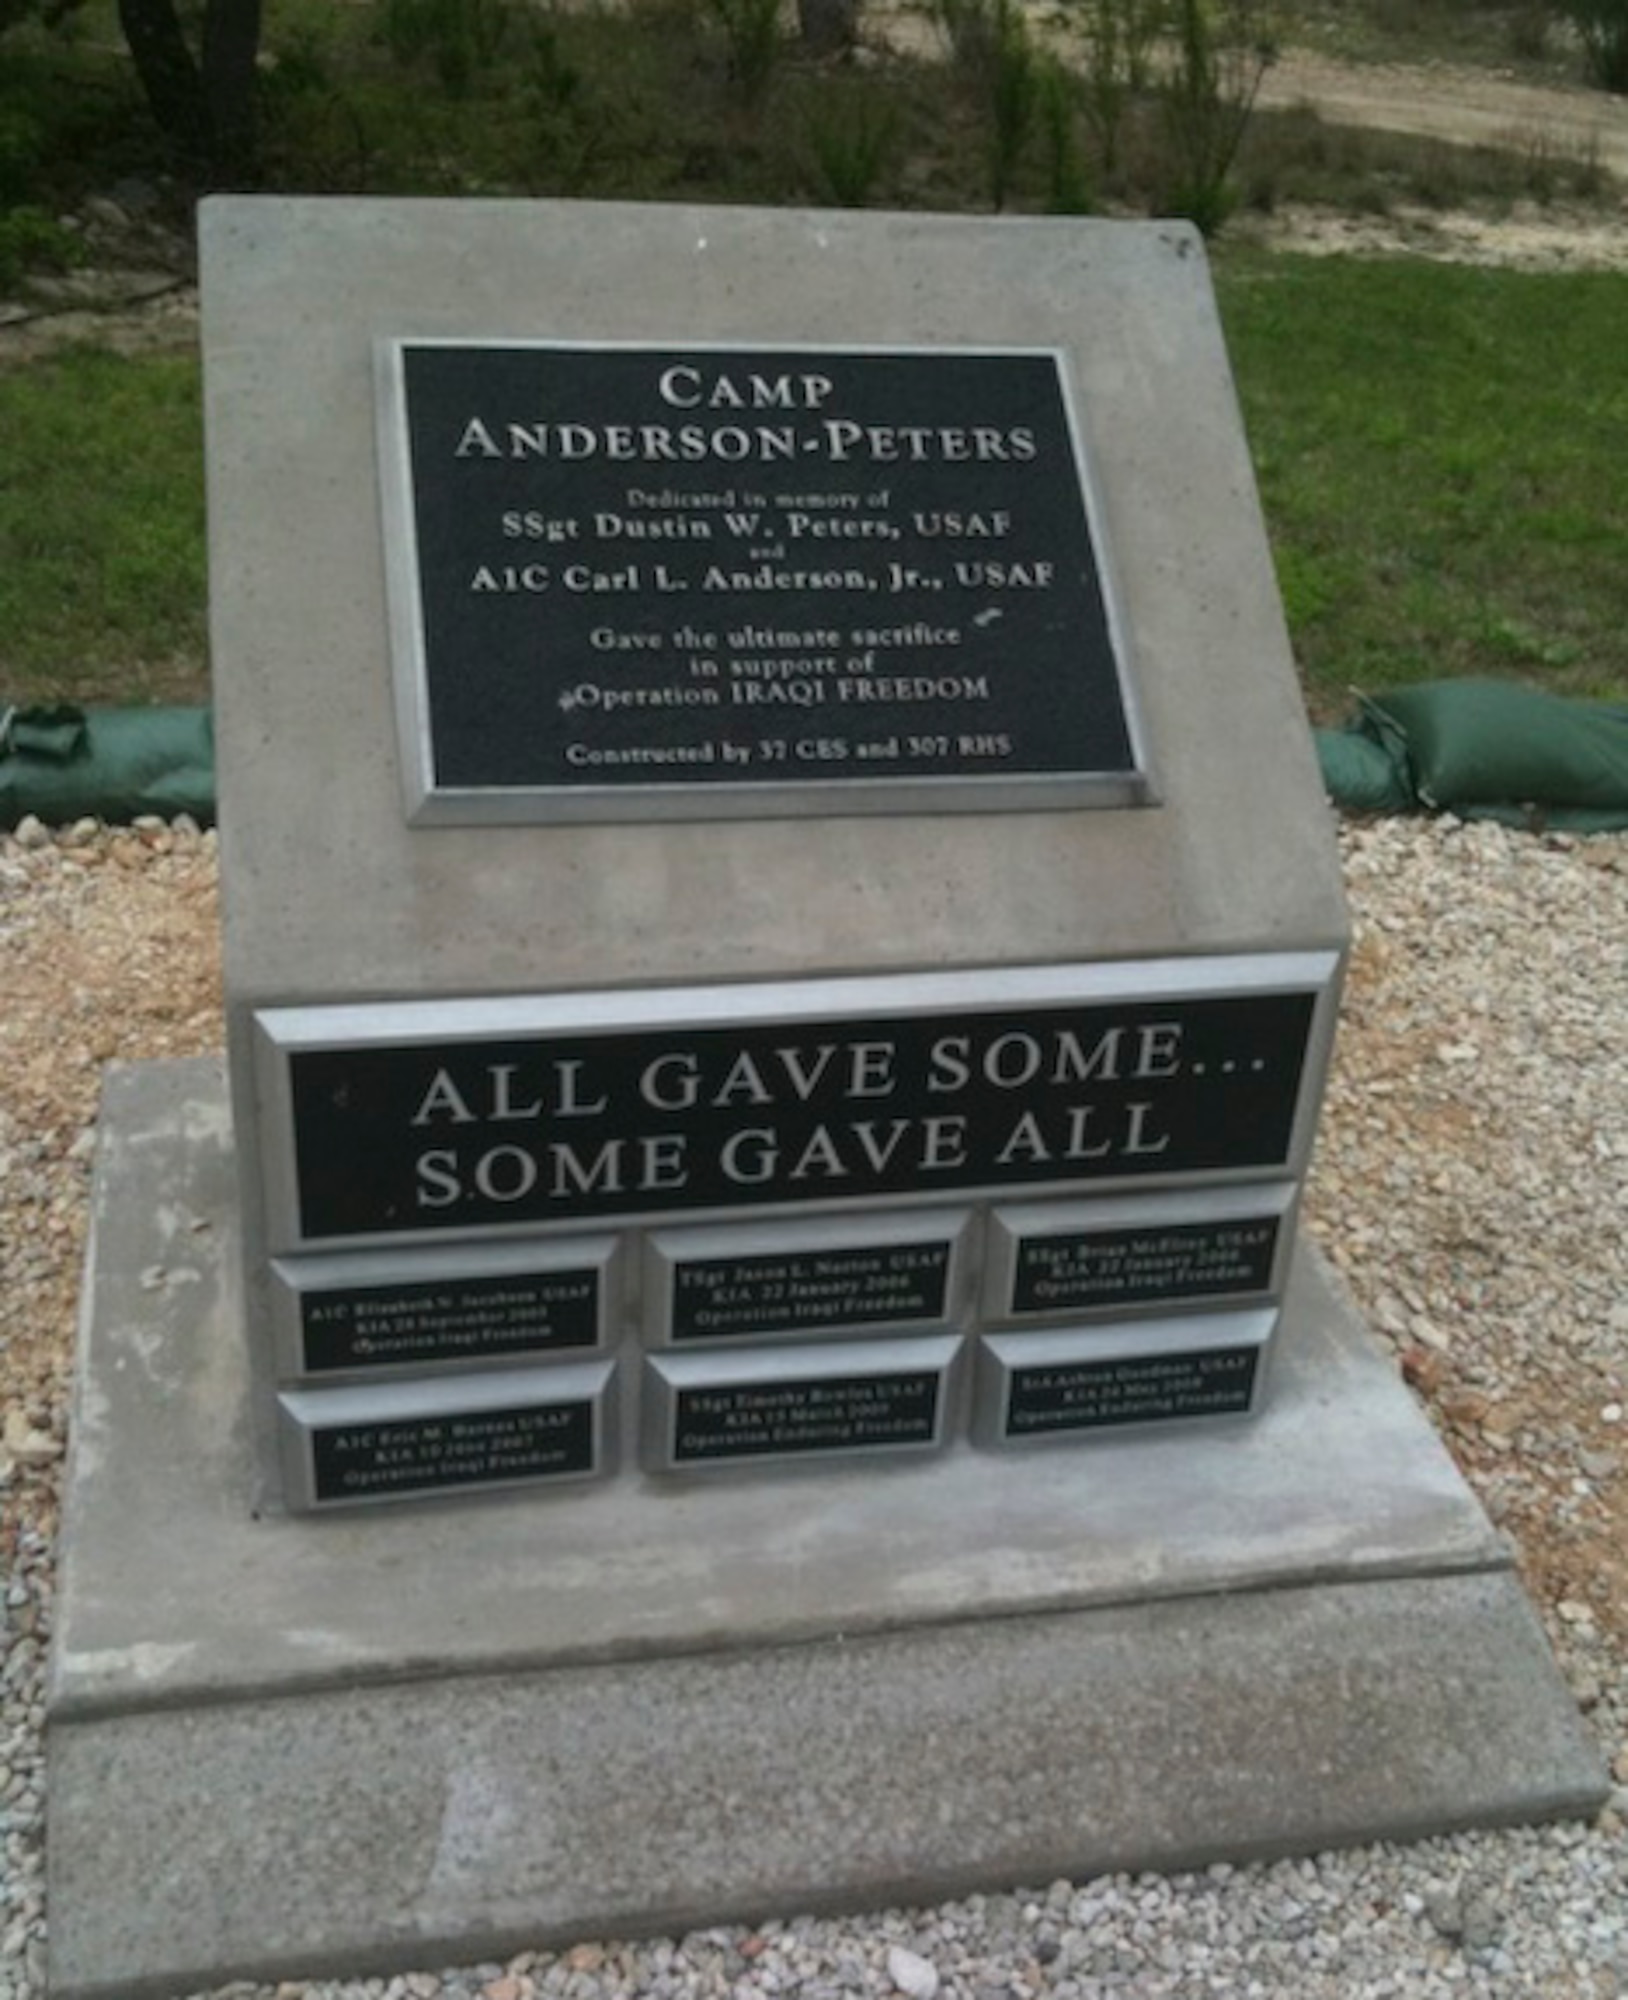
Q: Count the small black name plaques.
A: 6